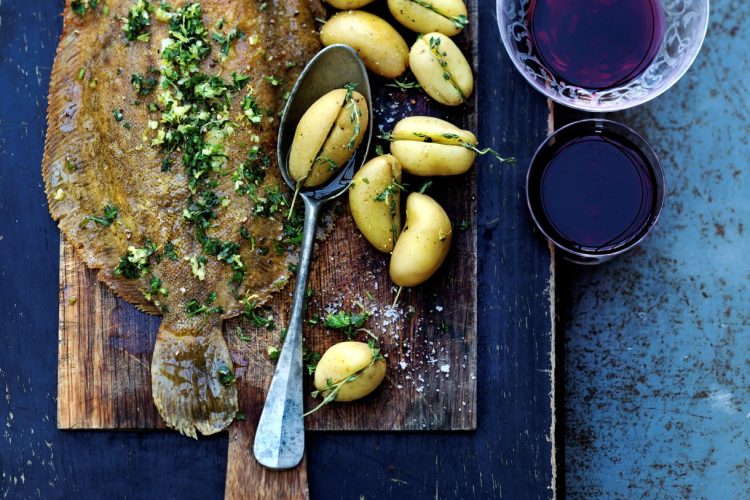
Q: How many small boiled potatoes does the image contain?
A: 9